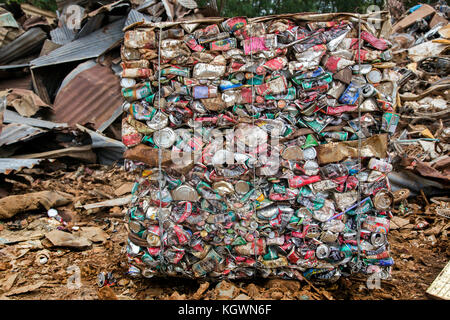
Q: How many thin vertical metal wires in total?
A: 3